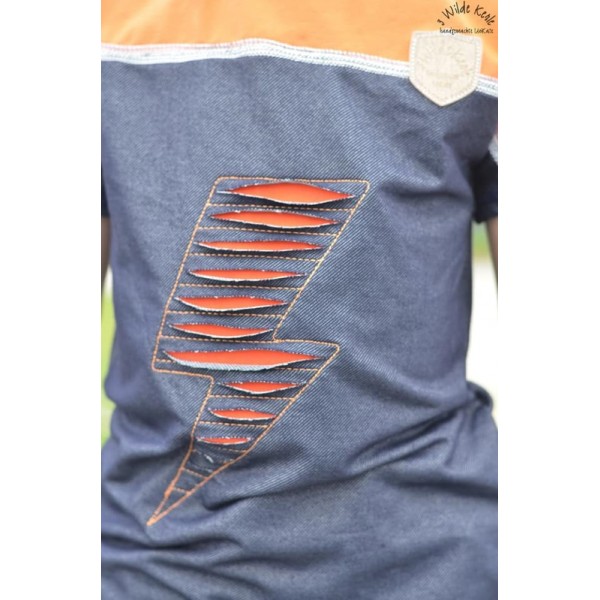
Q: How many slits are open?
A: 10